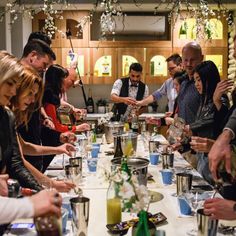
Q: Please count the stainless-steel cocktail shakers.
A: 7